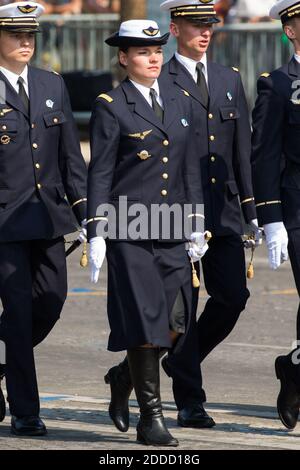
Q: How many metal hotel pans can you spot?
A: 0